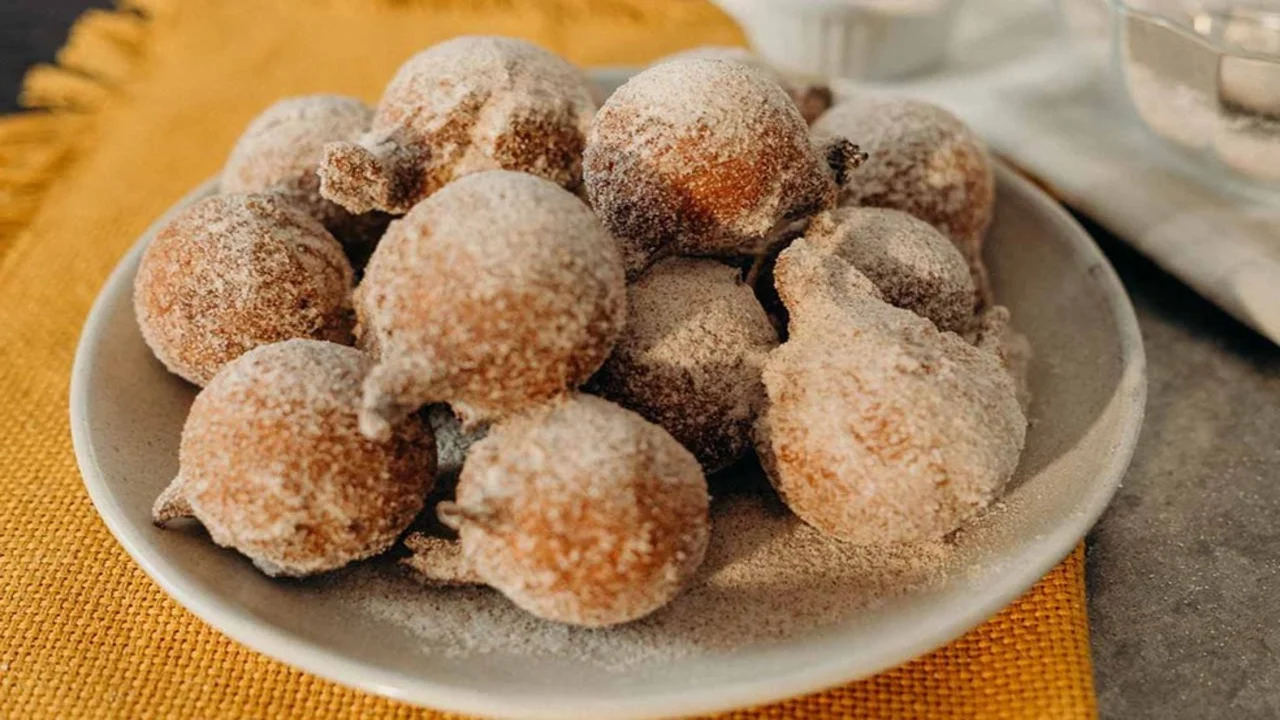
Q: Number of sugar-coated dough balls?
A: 12